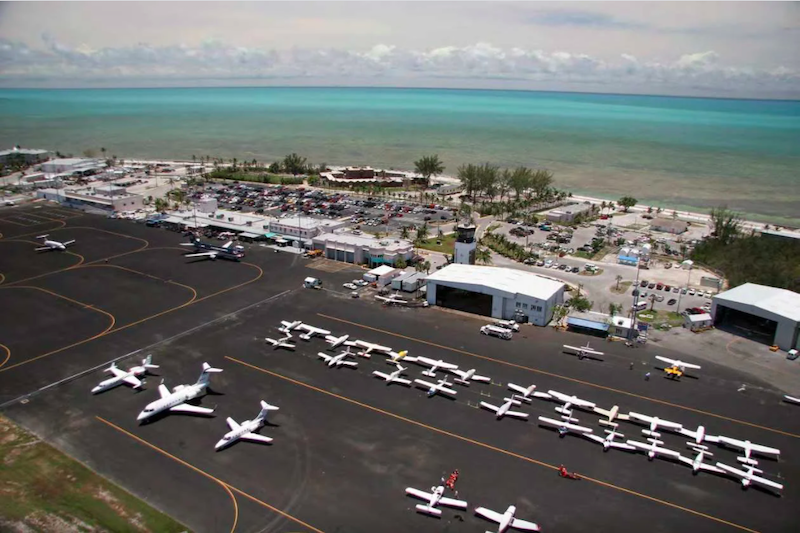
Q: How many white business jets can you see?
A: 3